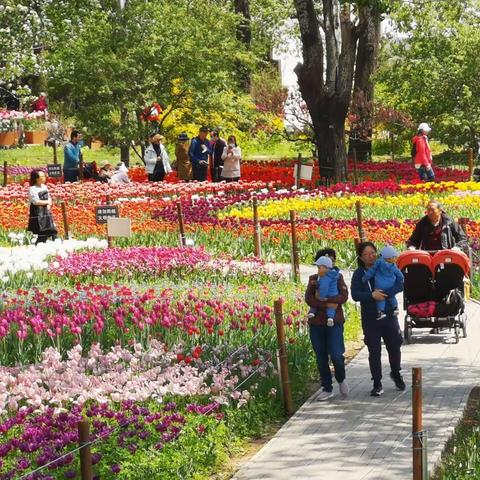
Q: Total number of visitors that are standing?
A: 11